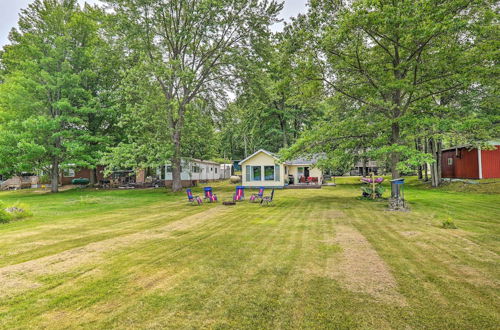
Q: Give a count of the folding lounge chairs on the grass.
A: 5